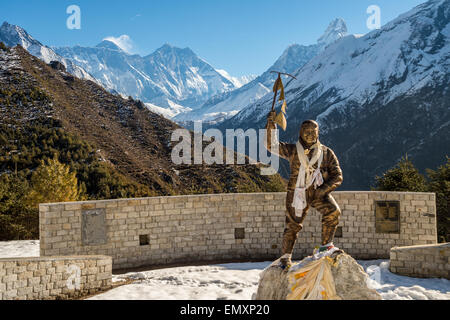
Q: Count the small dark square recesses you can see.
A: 3